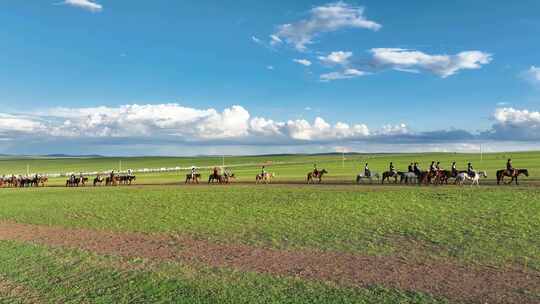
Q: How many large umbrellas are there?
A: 0